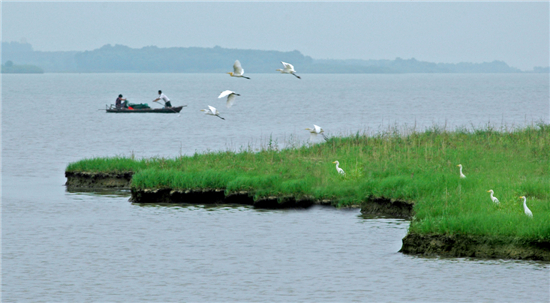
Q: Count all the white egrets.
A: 9